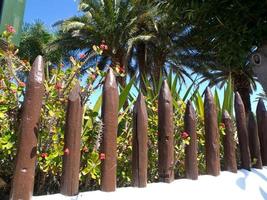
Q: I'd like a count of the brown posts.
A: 11